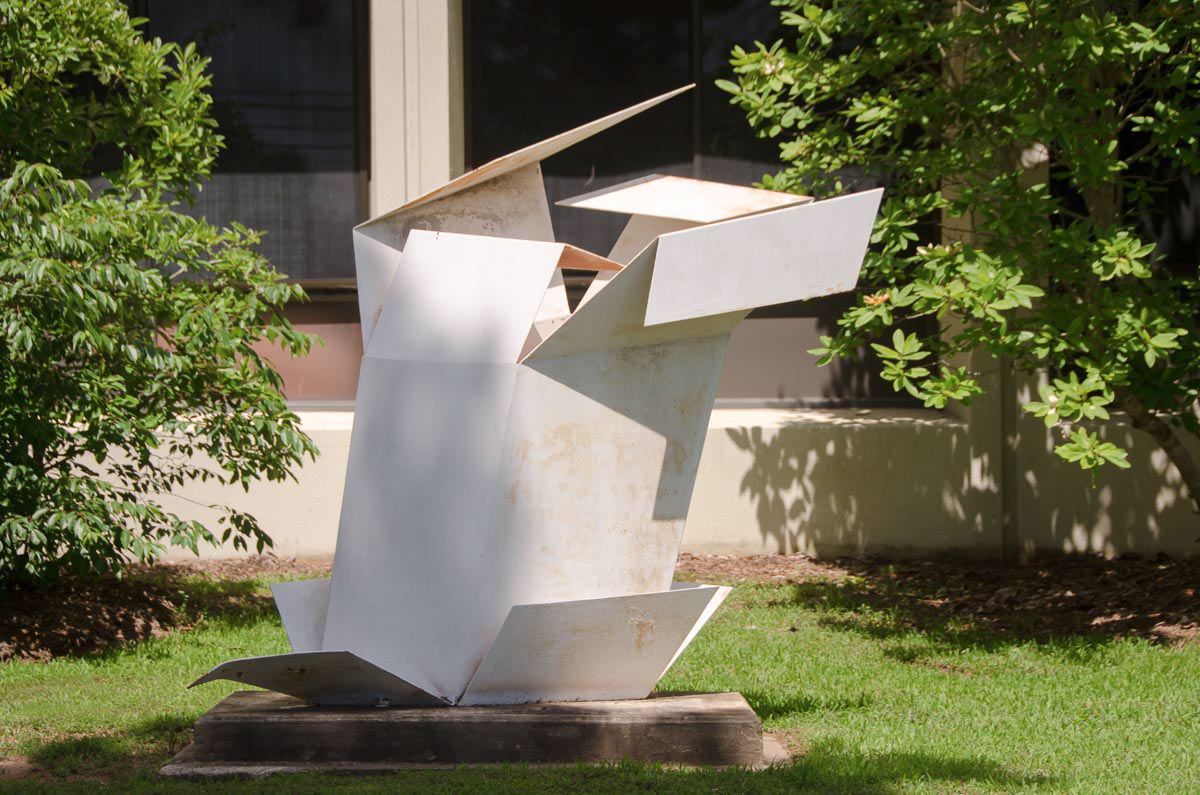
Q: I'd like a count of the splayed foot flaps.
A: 4